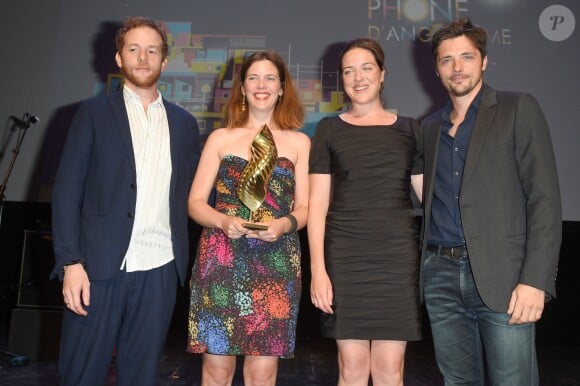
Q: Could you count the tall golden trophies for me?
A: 1